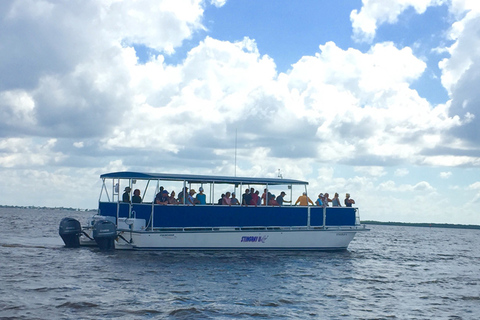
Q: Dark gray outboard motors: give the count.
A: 2